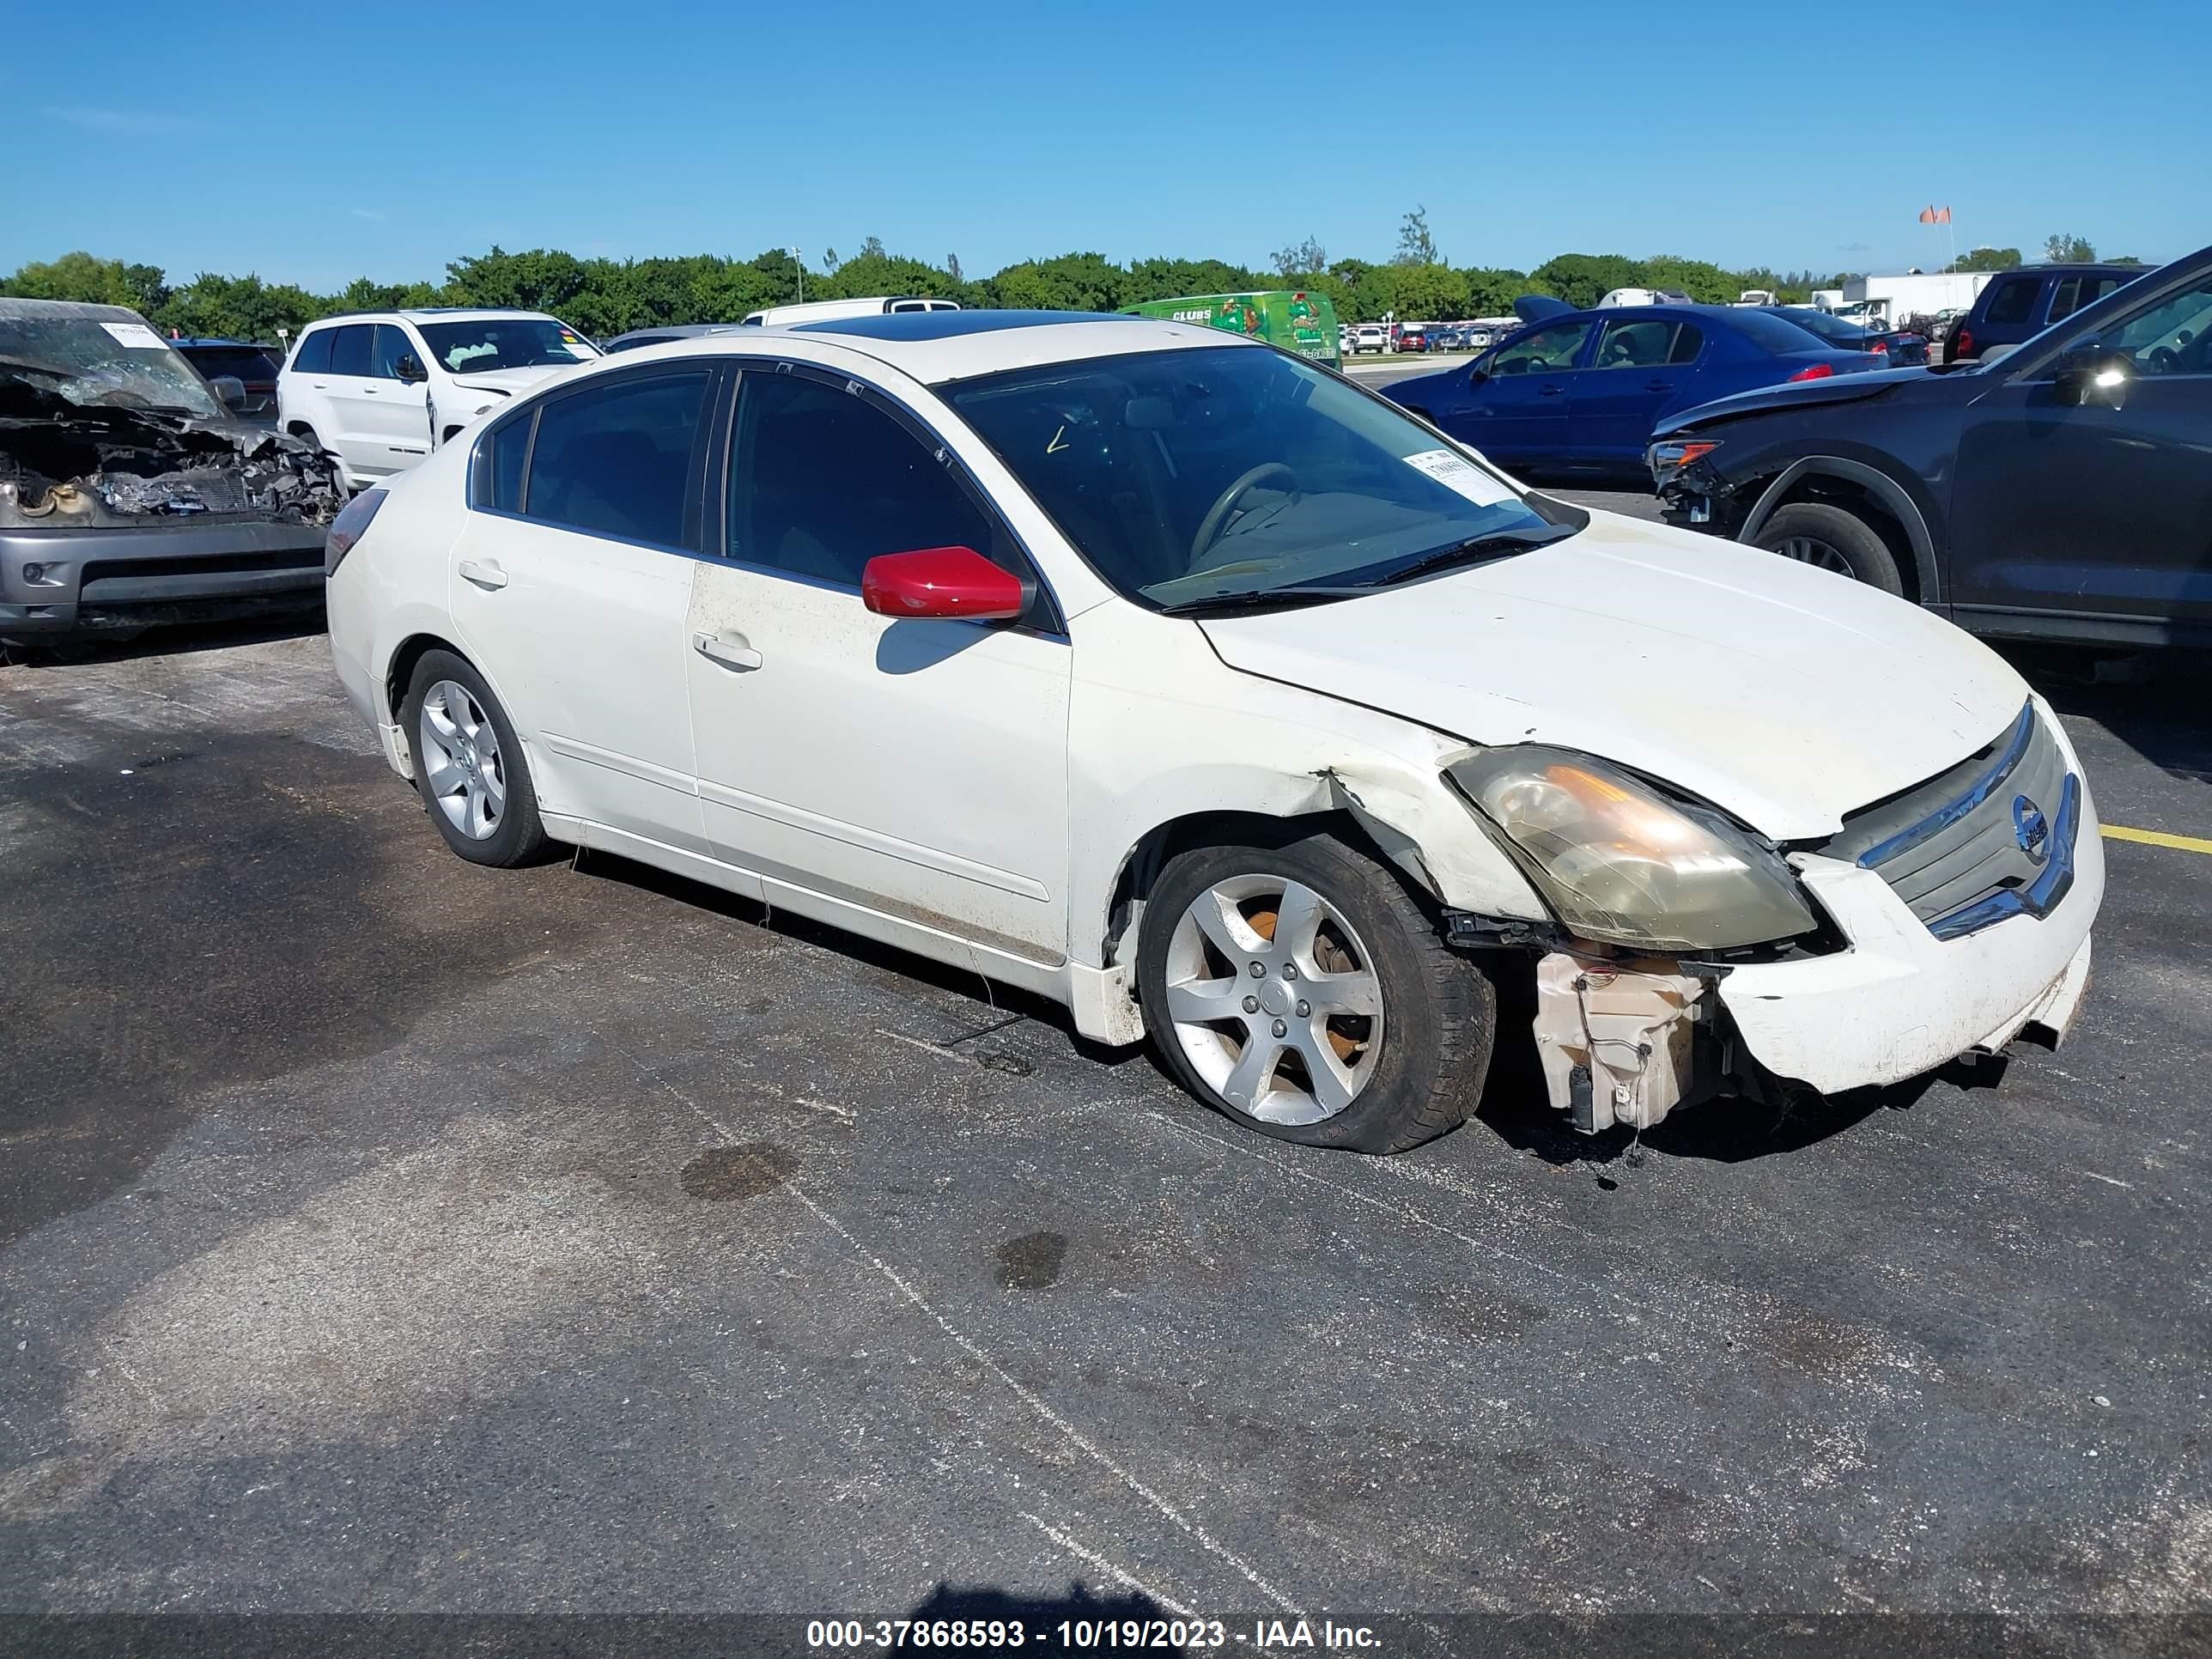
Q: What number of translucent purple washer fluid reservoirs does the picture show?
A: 0